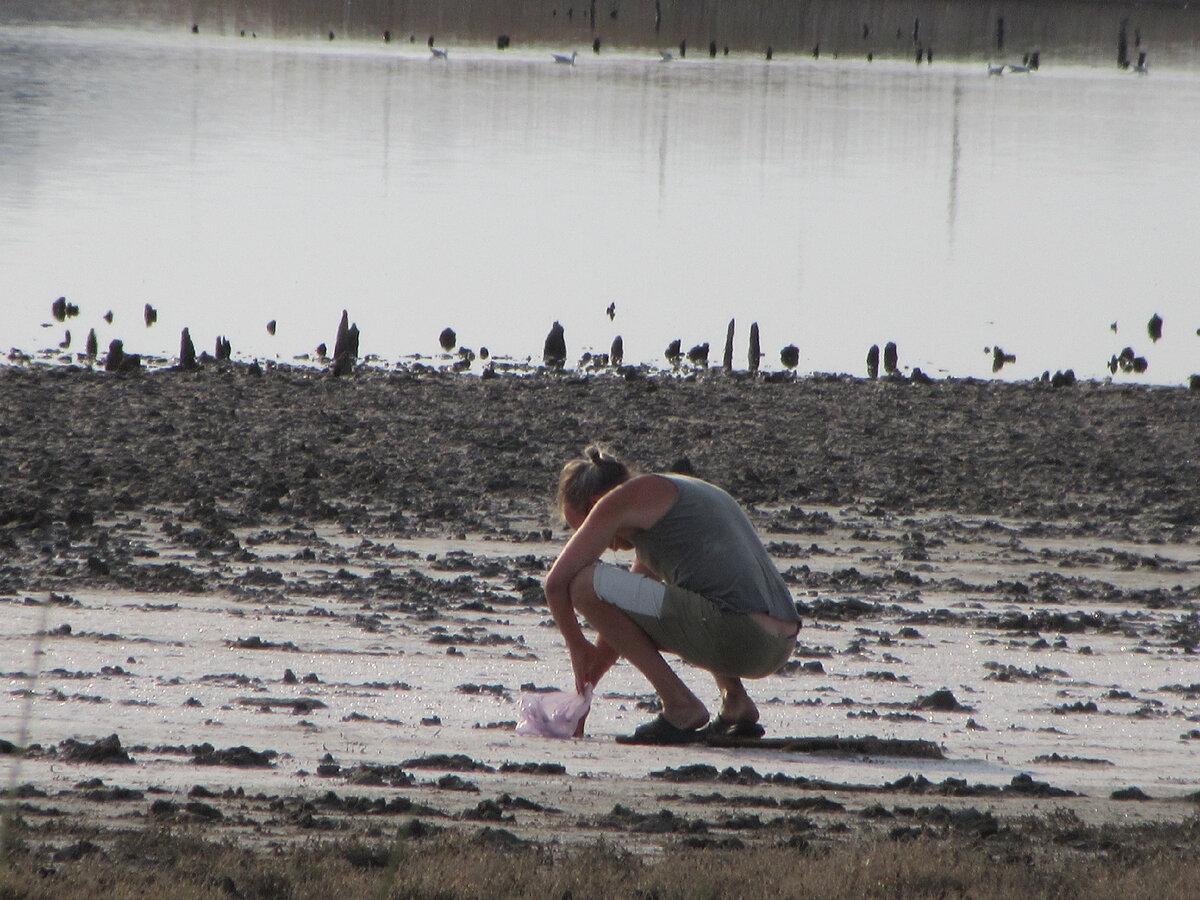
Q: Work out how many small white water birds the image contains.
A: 6